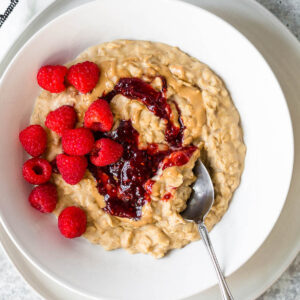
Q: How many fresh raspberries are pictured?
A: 11